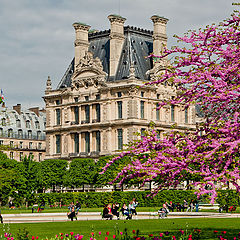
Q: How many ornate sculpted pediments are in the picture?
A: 2